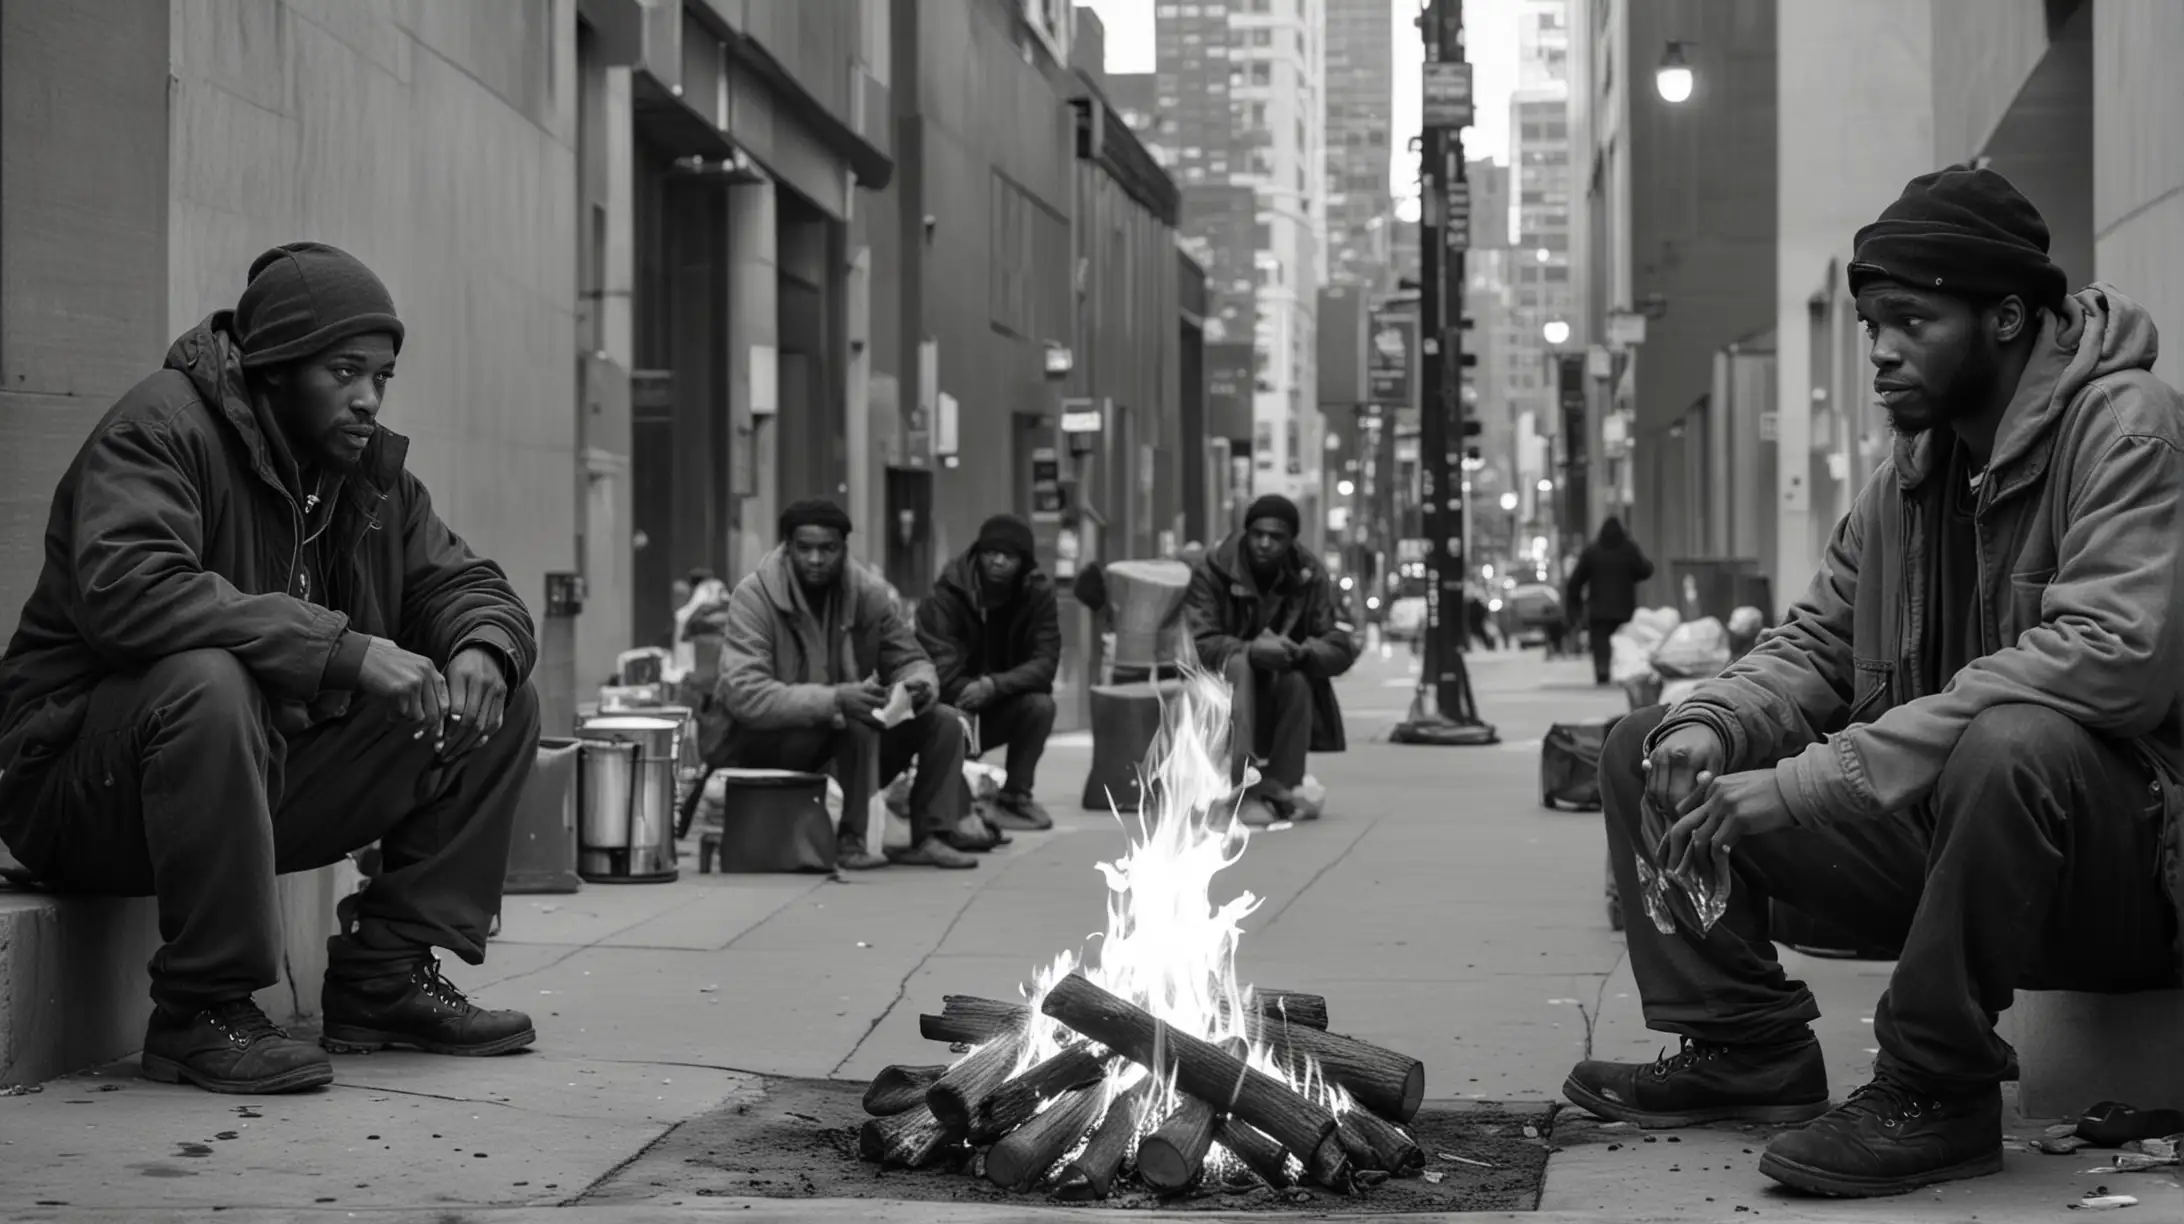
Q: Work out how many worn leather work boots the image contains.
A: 4